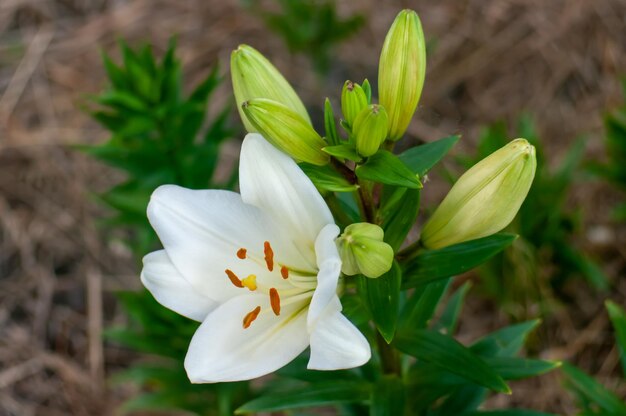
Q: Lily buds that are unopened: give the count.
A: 7